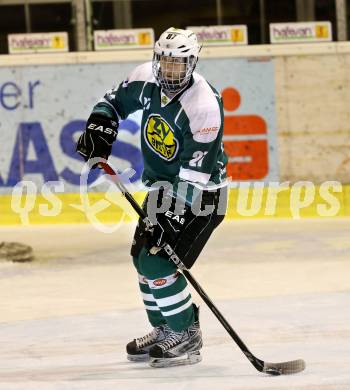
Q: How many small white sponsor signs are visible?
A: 4